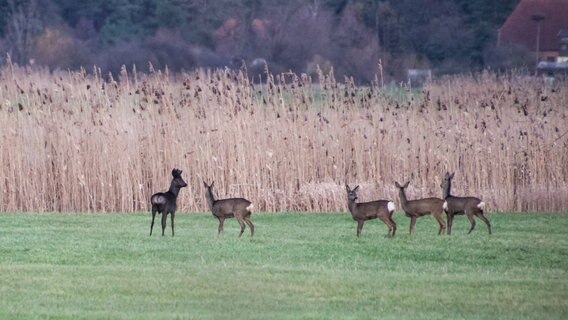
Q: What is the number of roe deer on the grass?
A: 5